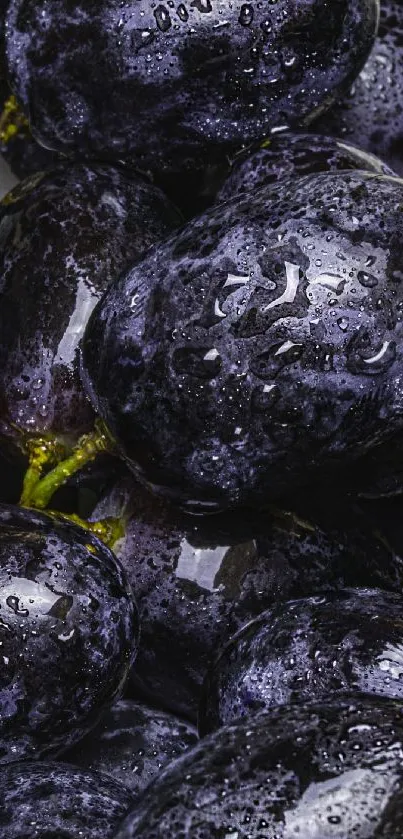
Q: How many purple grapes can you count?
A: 11